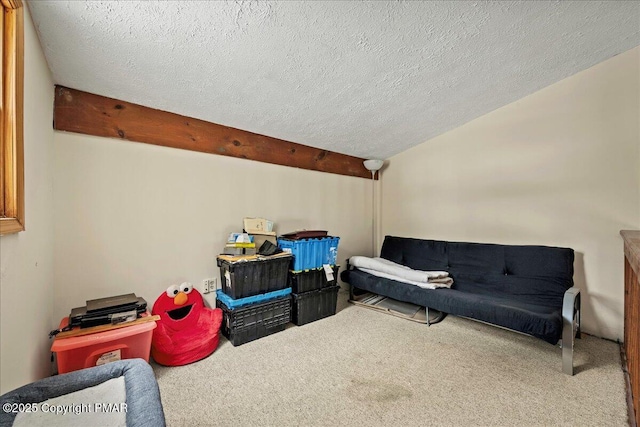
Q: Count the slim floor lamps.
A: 1